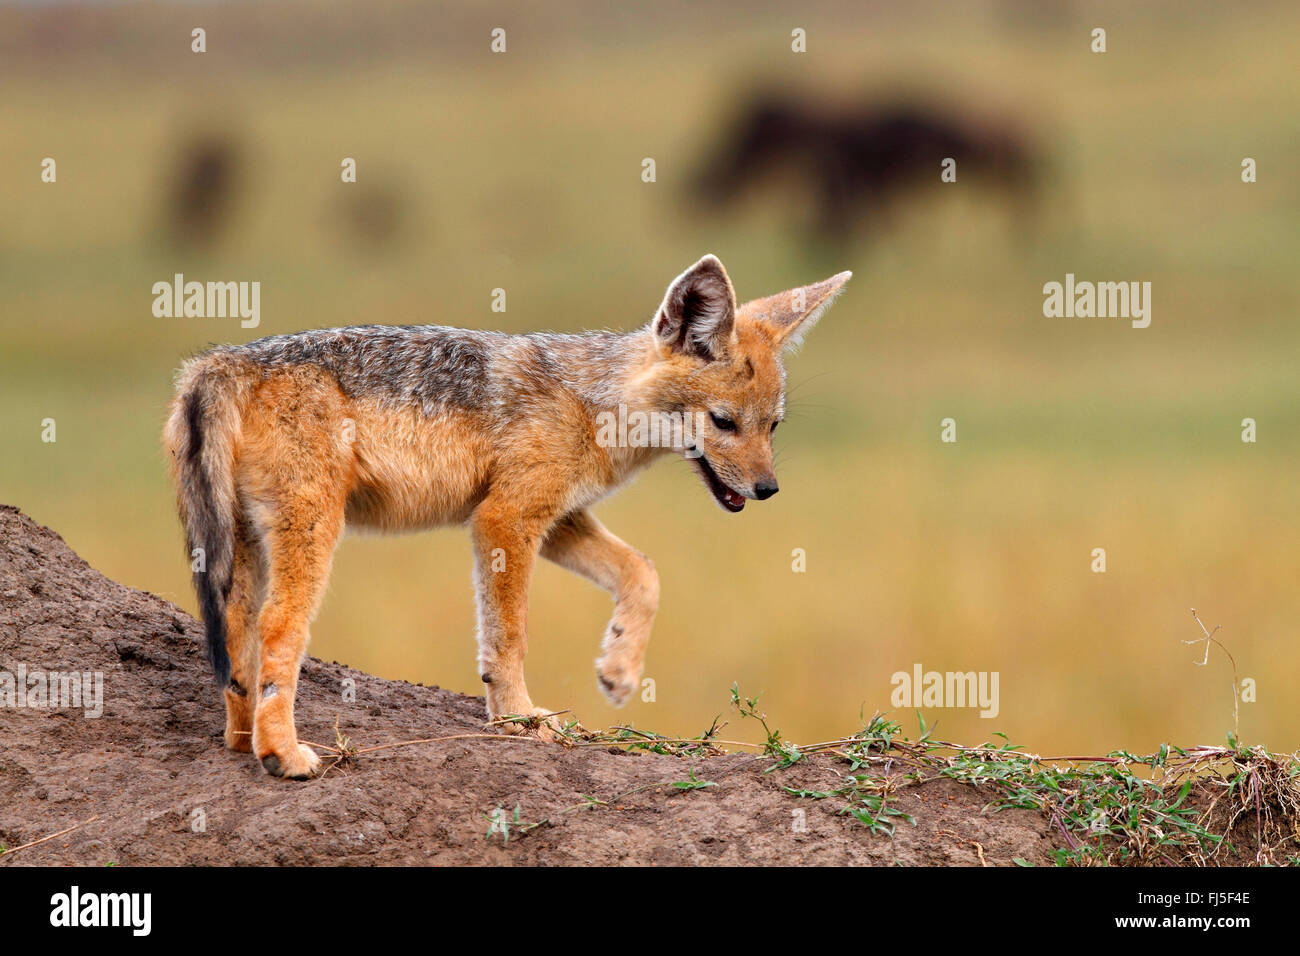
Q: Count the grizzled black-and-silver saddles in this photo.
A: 1